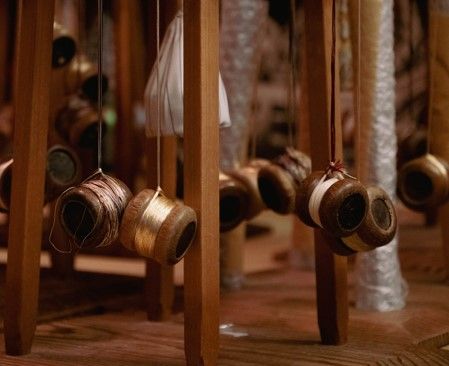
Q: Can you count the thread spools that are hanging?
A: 13